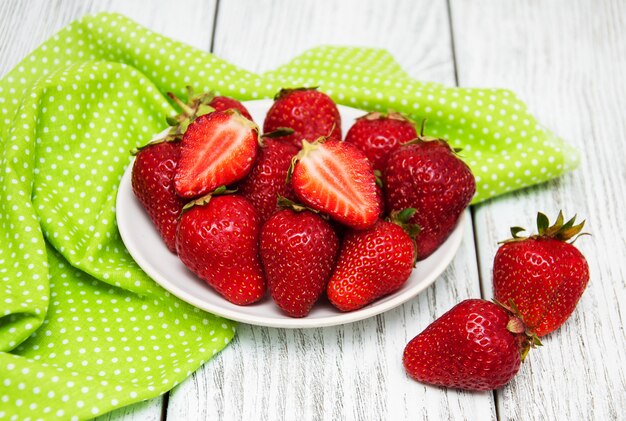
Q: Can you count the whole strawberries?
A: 11